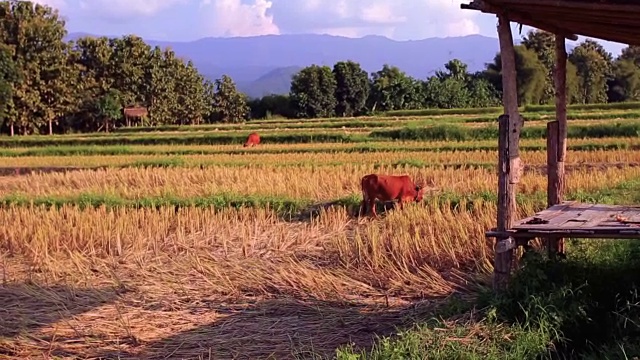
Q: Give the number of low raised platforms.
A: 1